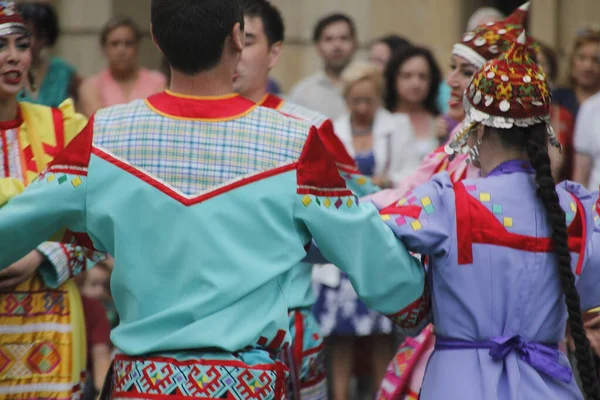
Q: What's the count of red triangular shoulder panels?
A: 3